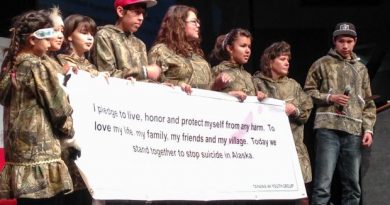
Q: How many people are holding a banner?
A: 7